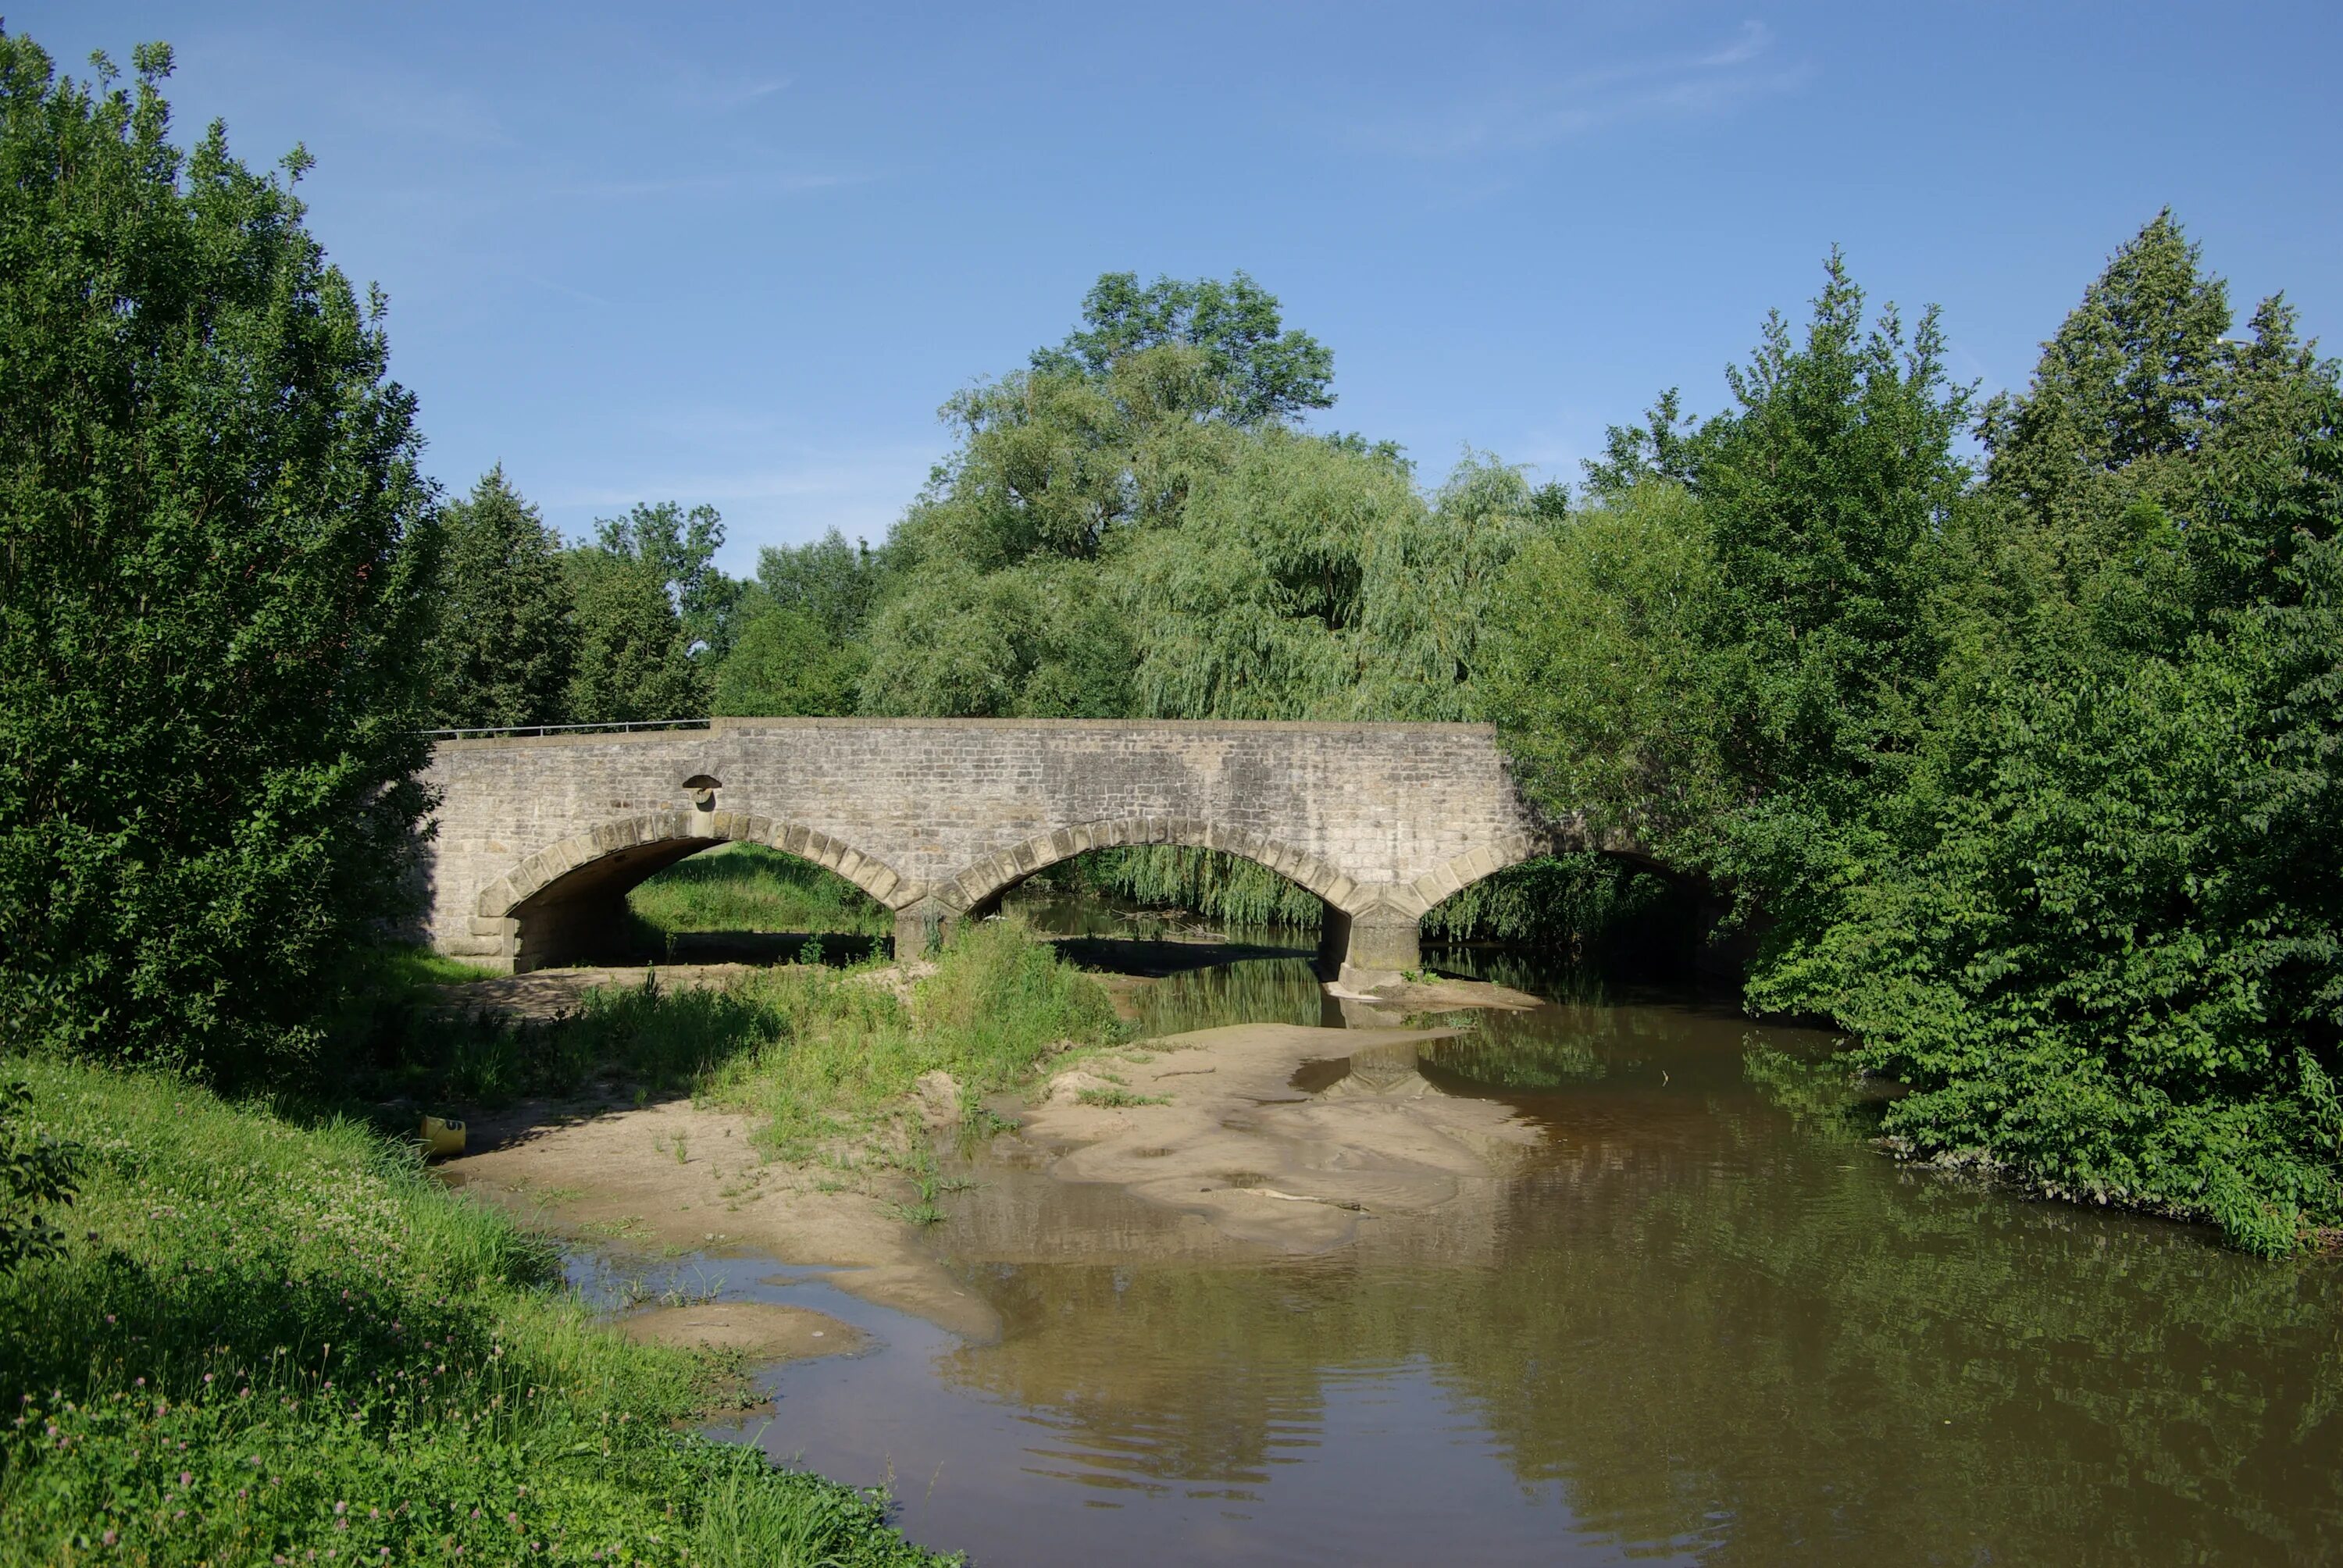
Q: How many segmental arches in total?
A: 3